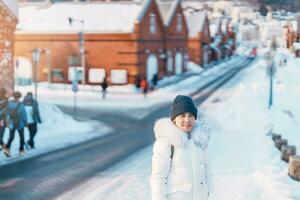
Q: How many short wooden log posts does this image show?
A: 4